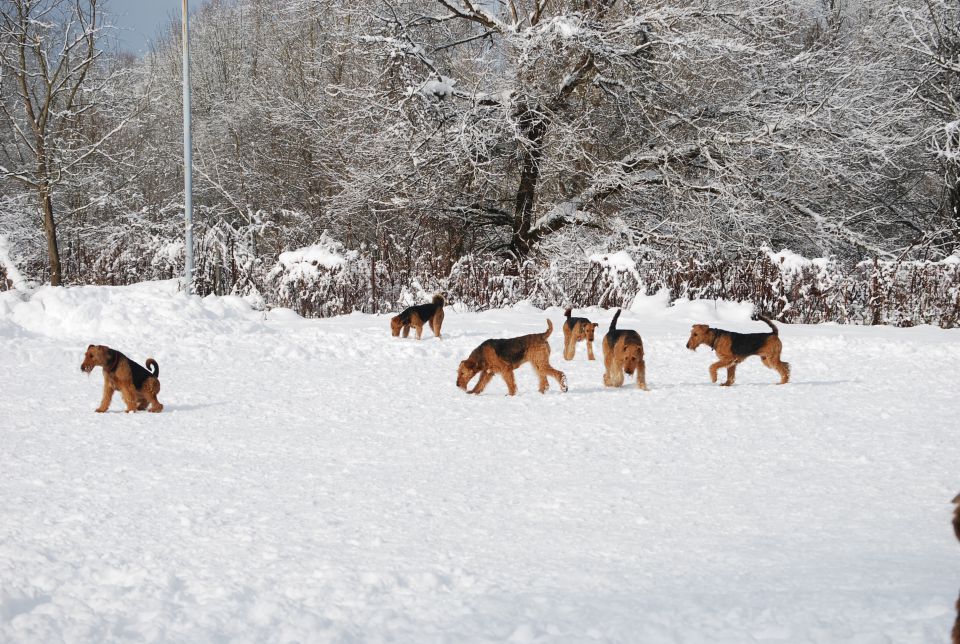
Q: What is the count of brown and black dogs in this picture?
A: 6